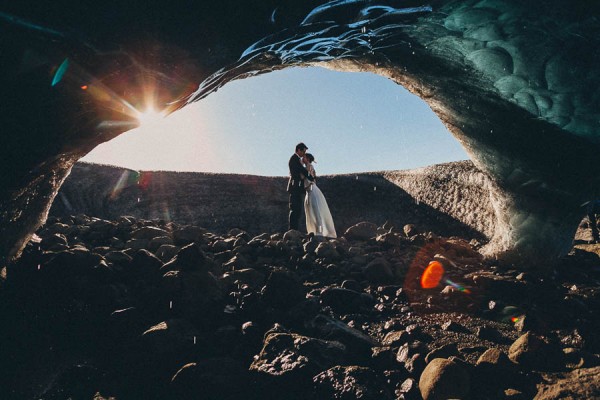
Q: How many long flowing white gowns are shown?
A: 1